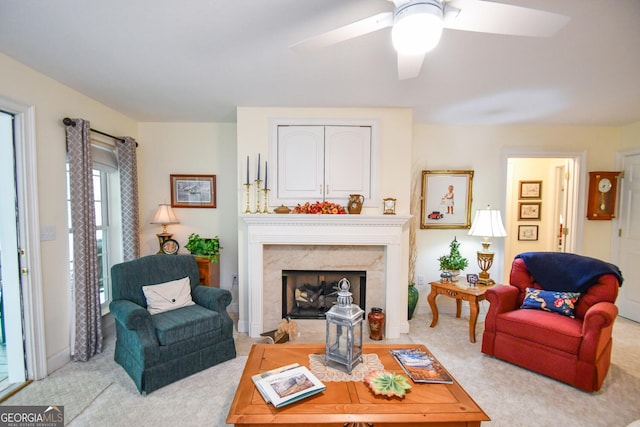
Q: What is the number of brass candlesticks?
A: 3